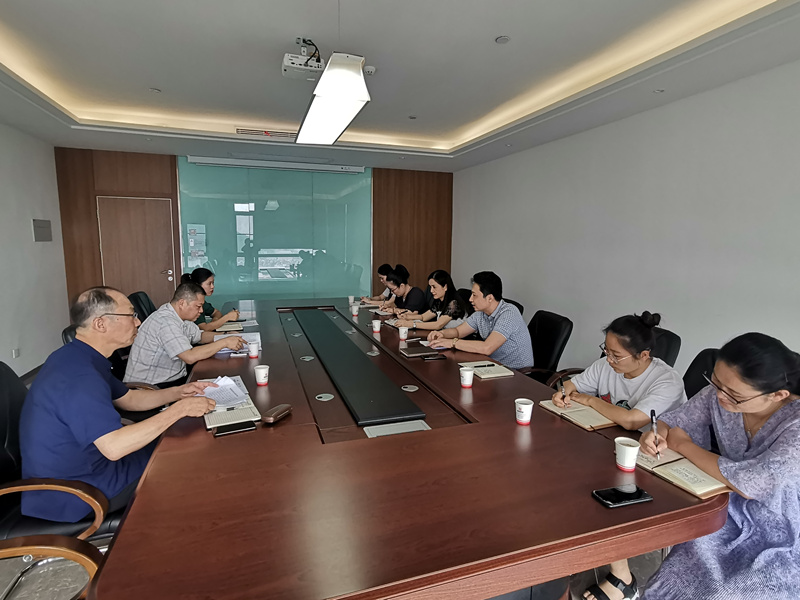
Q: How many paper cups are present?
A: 9